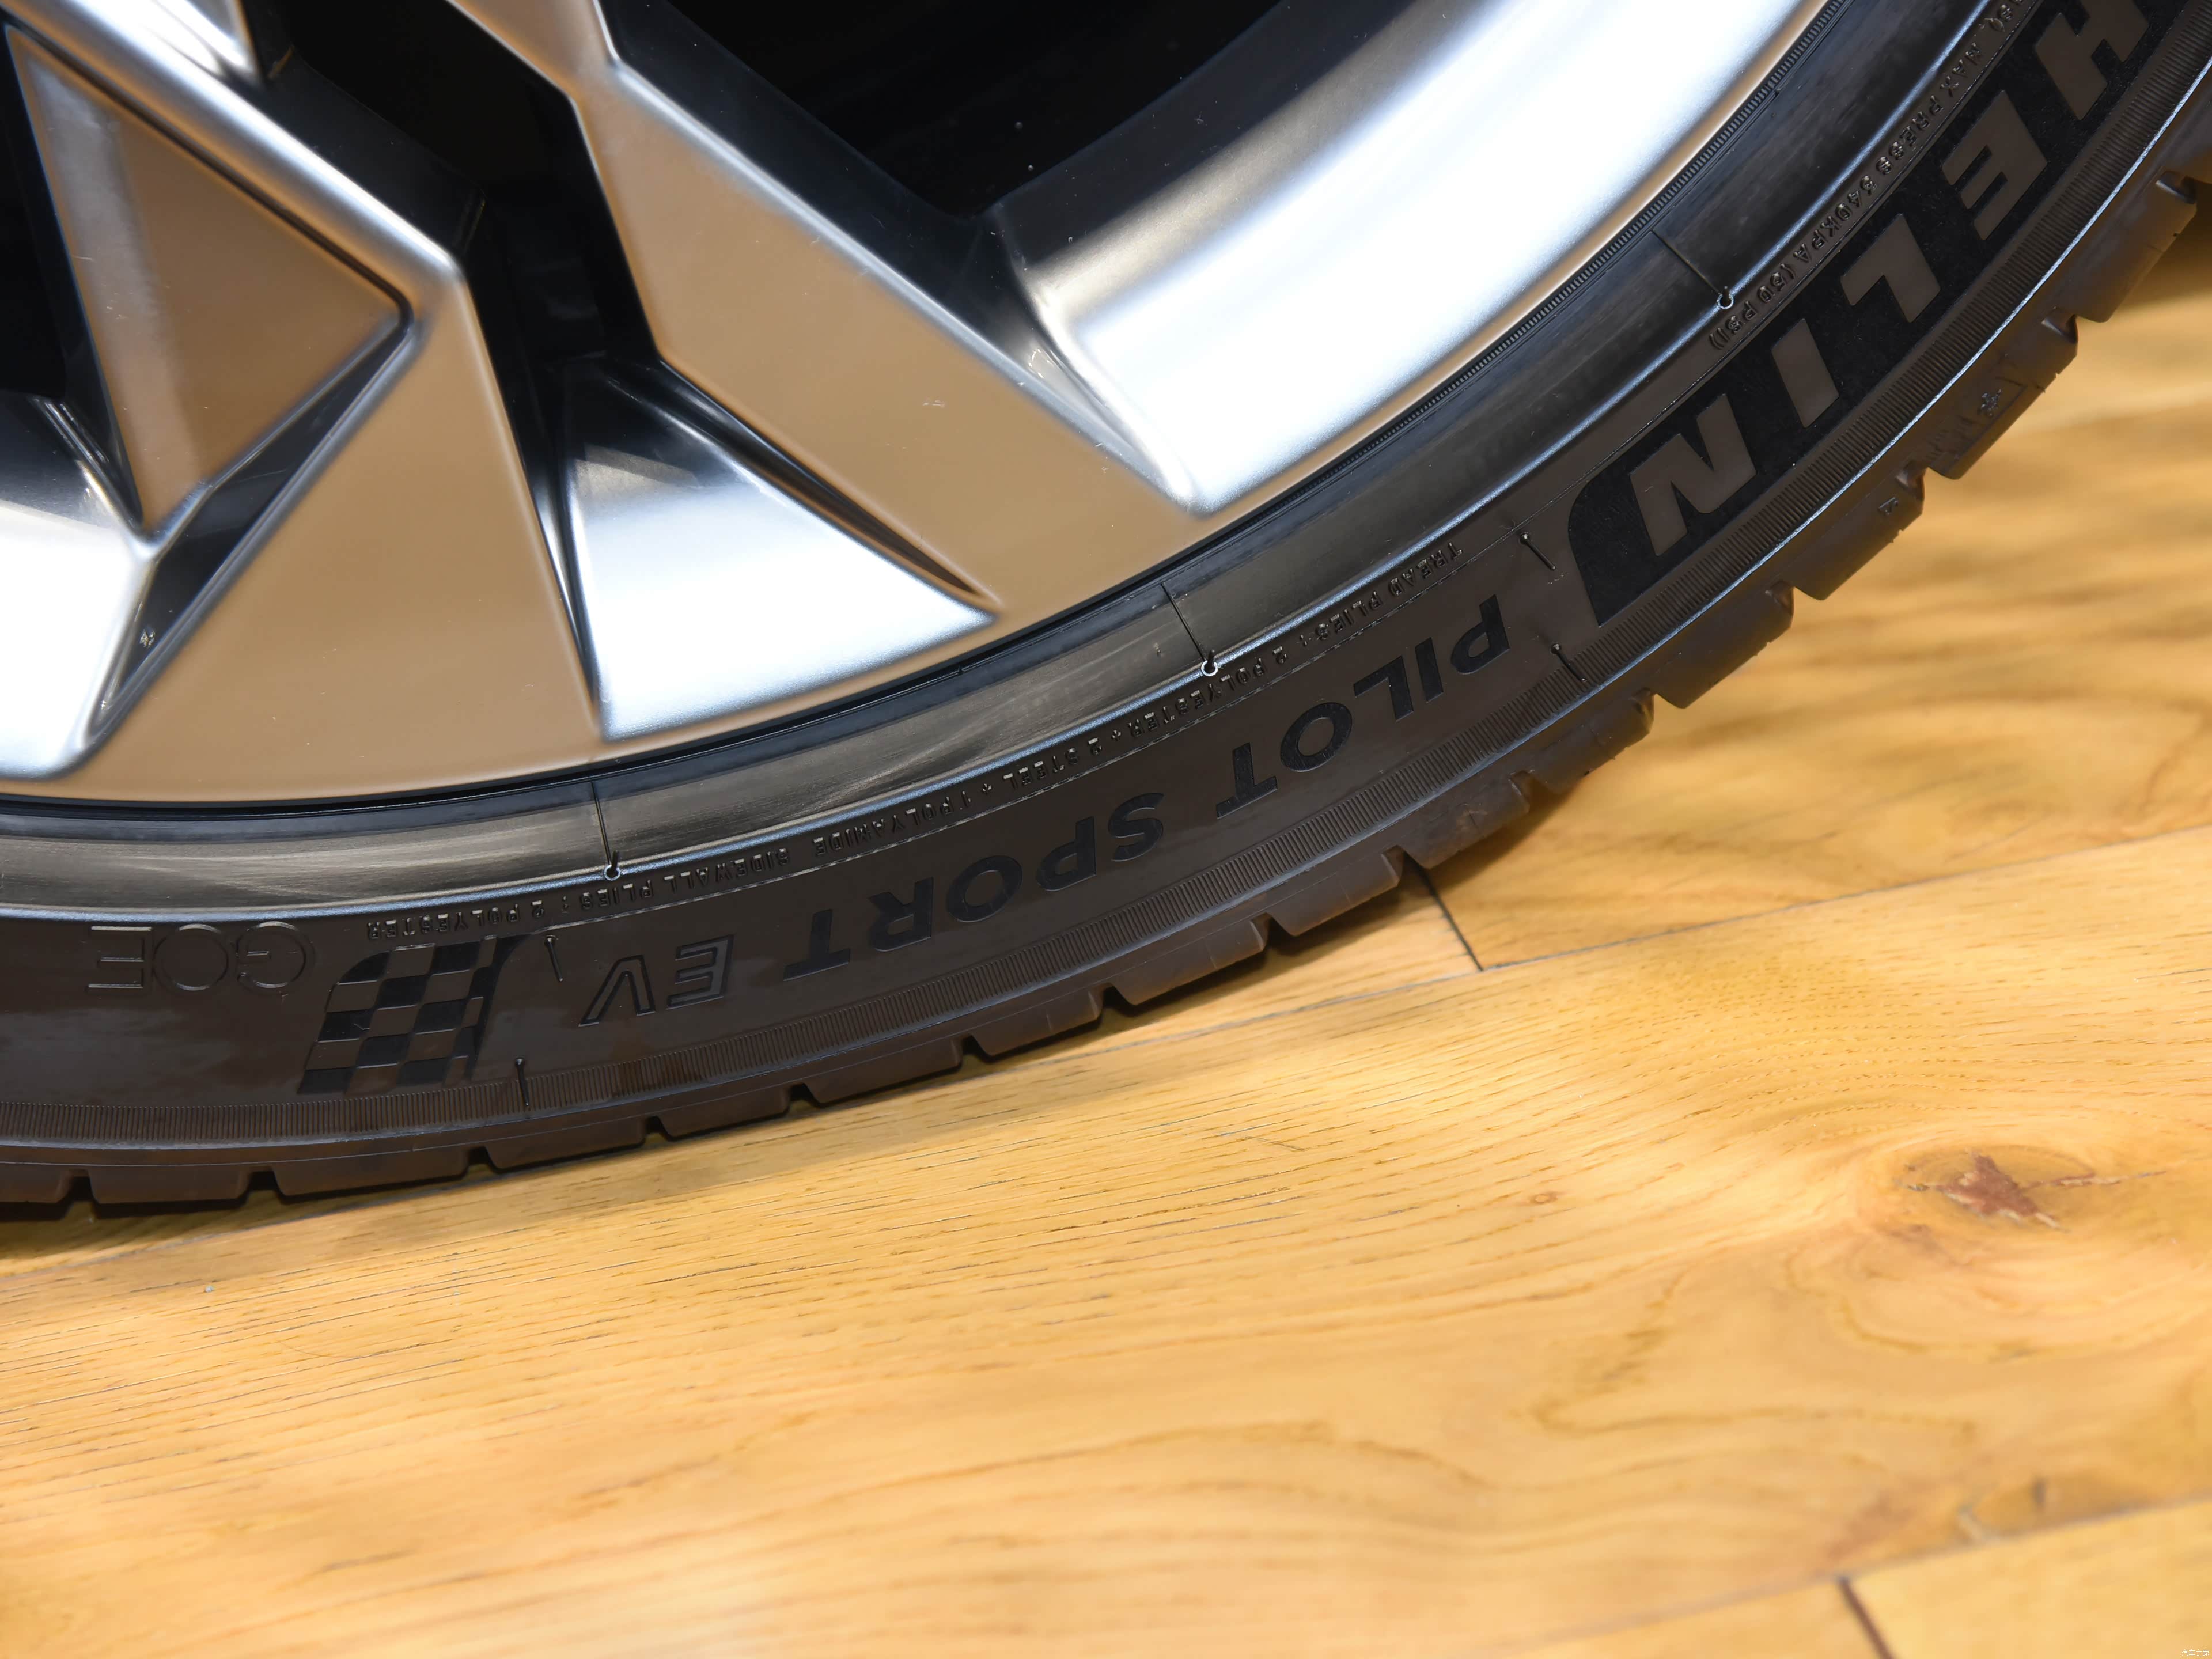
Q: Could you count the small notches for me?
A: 15